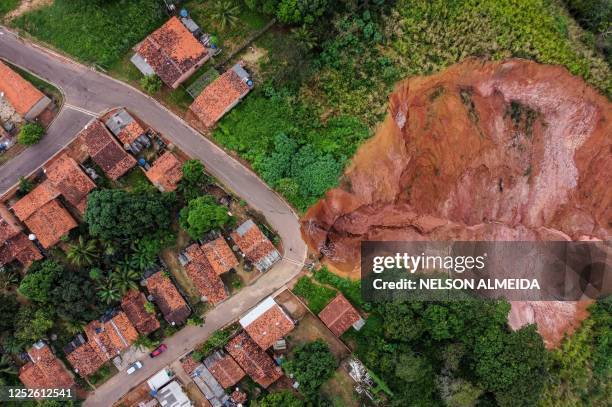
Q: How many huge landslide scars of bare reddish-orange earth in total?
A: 1